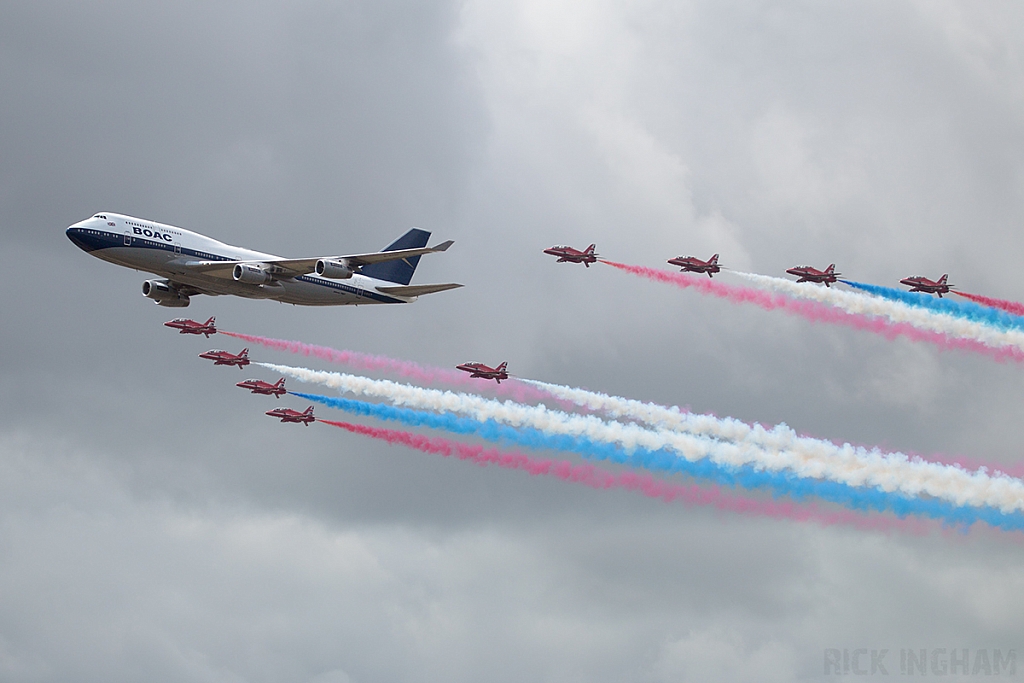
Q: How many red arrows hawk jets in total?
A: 9